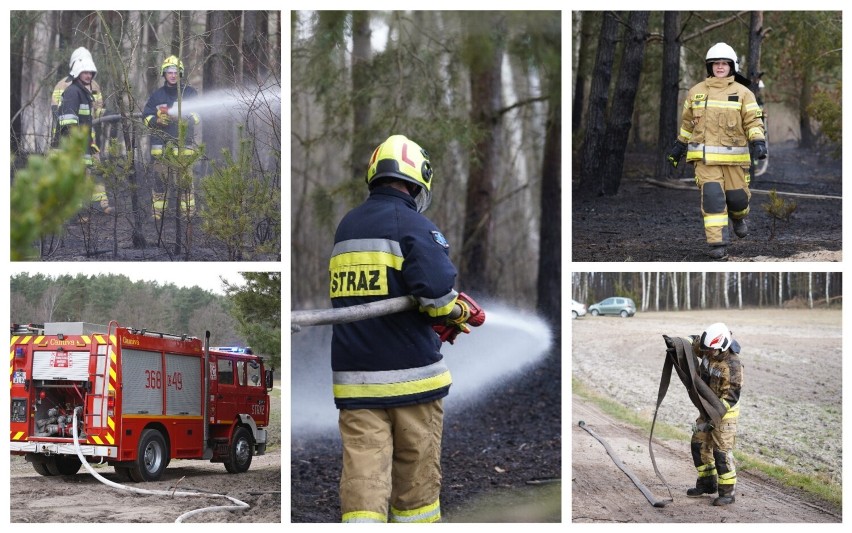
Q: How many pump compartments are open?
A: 1